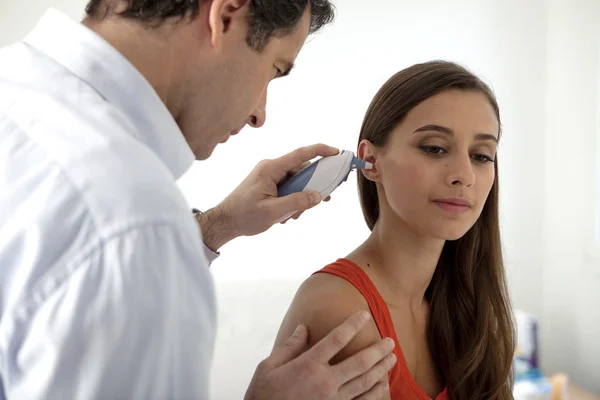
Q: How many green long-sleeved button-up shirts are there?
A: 0